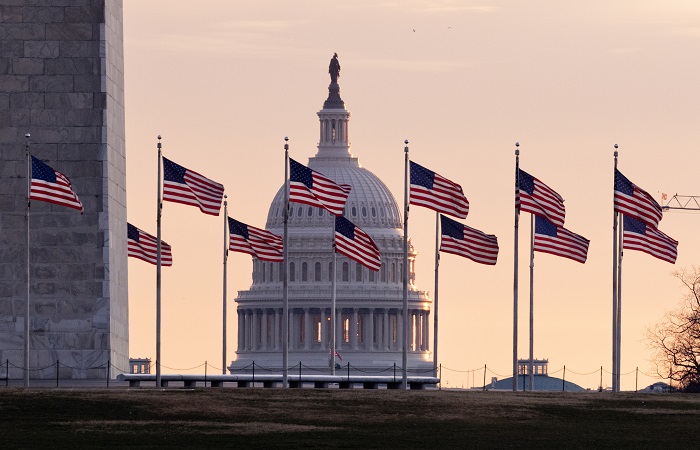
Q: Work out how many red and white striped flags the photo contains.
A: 12